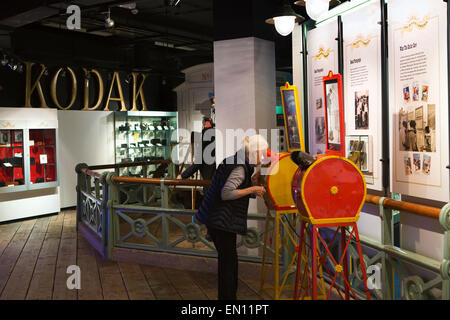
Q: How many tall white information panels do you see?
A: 3